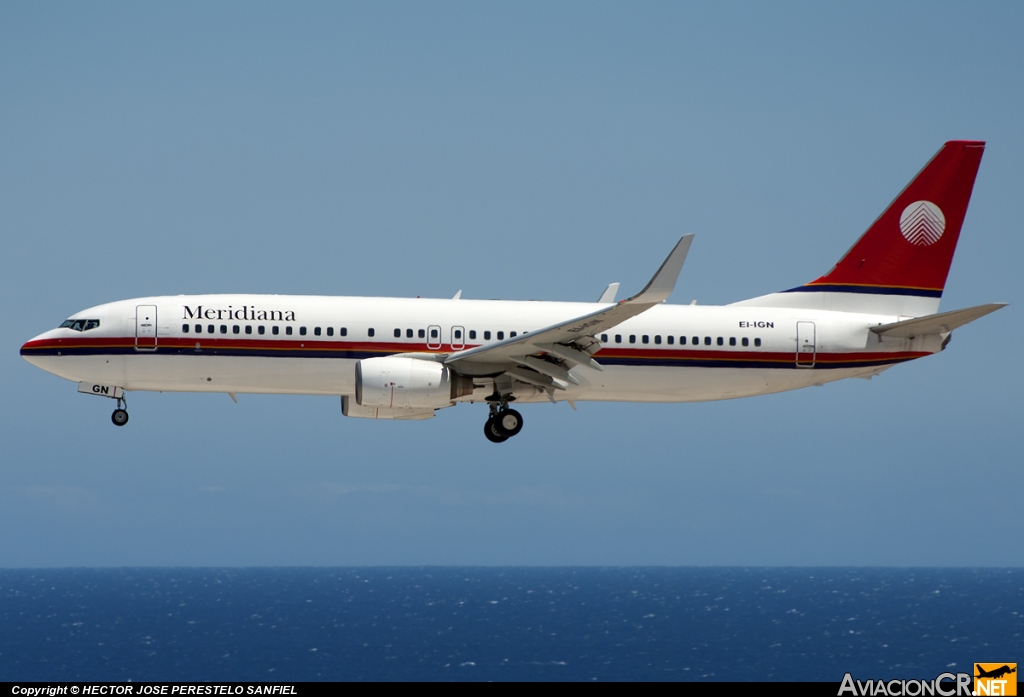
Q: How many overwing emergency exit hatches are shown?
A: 2